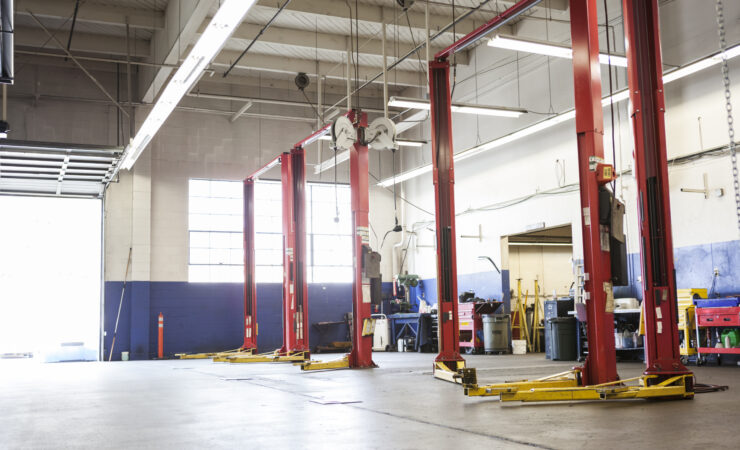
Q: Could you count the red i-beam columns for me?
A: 7